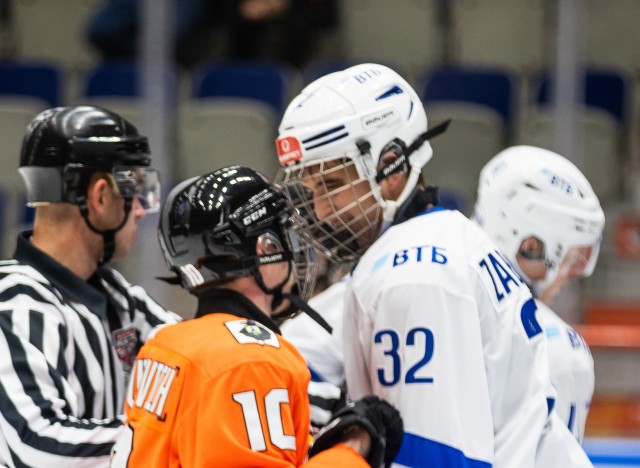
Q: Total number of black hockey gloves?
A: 1